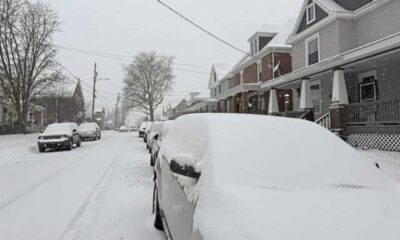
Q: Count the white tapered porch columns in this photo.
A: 3